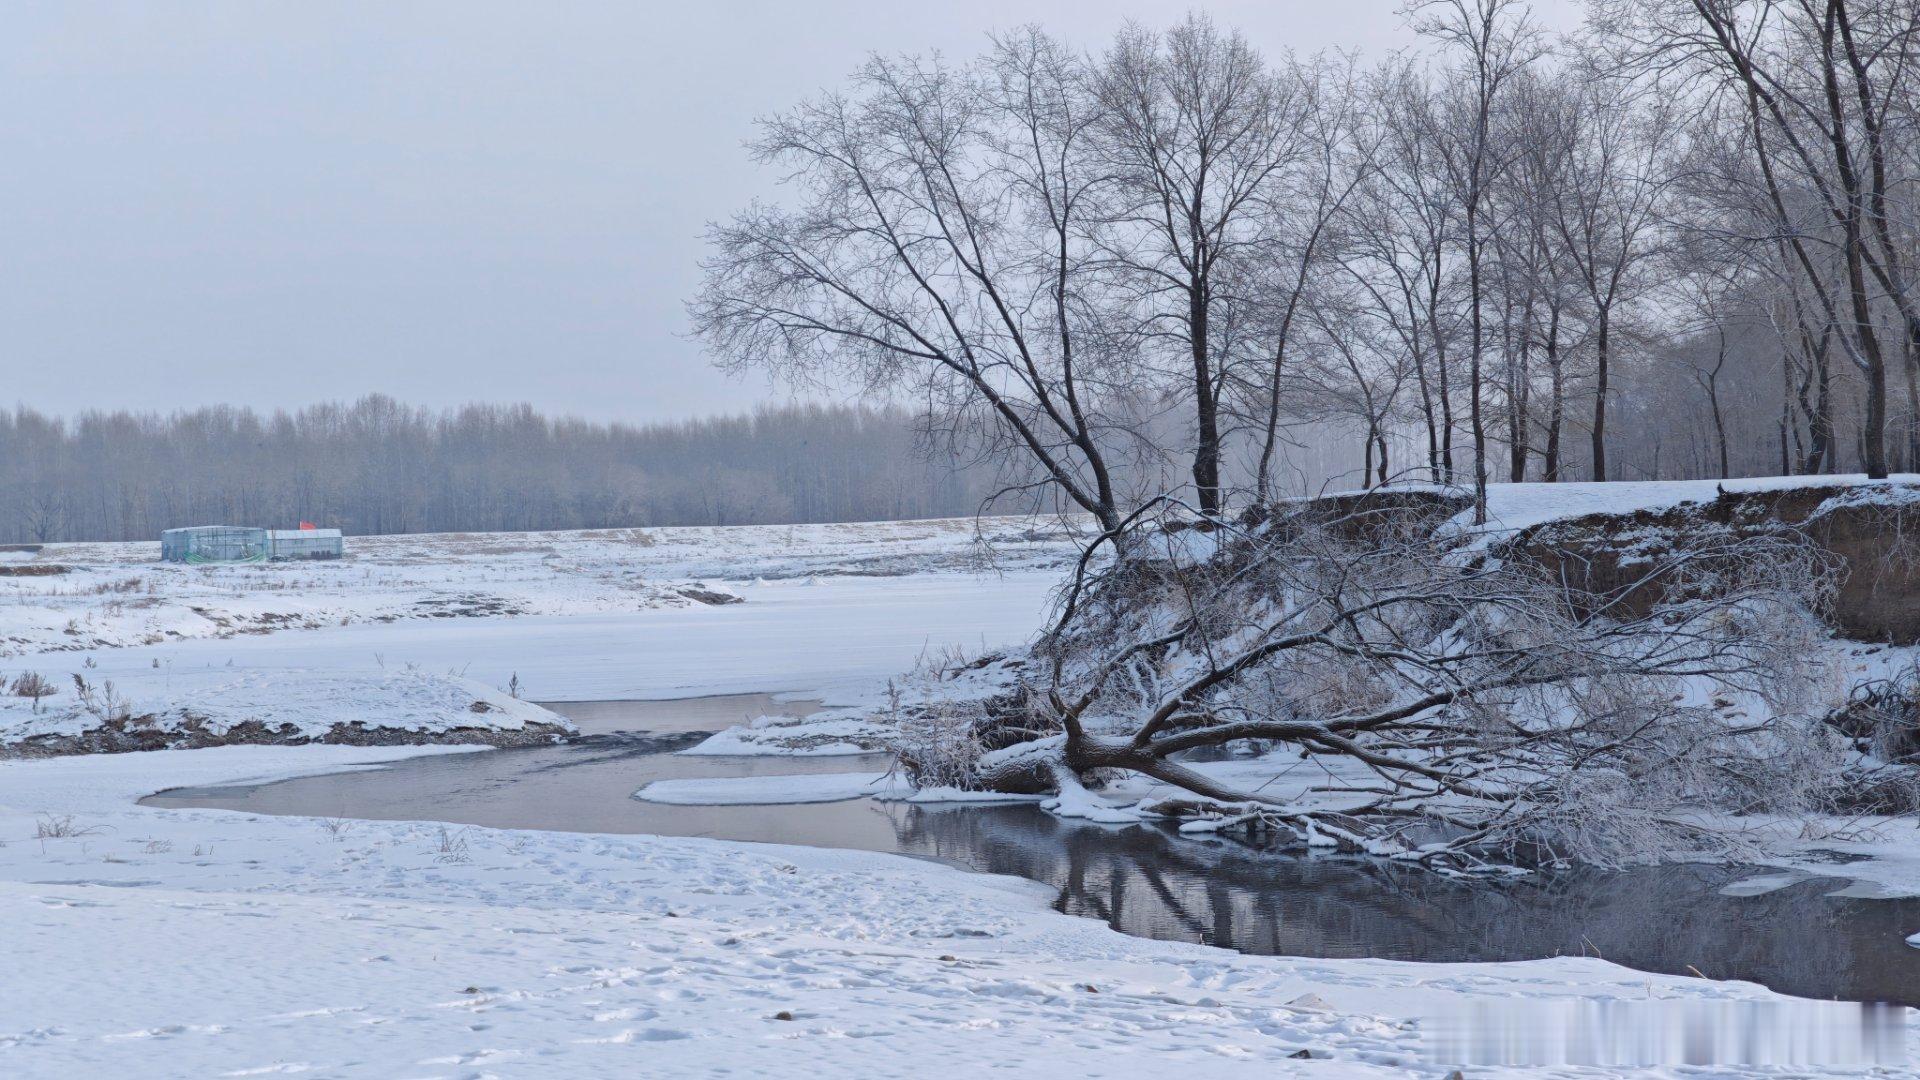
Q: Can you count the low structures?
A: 2